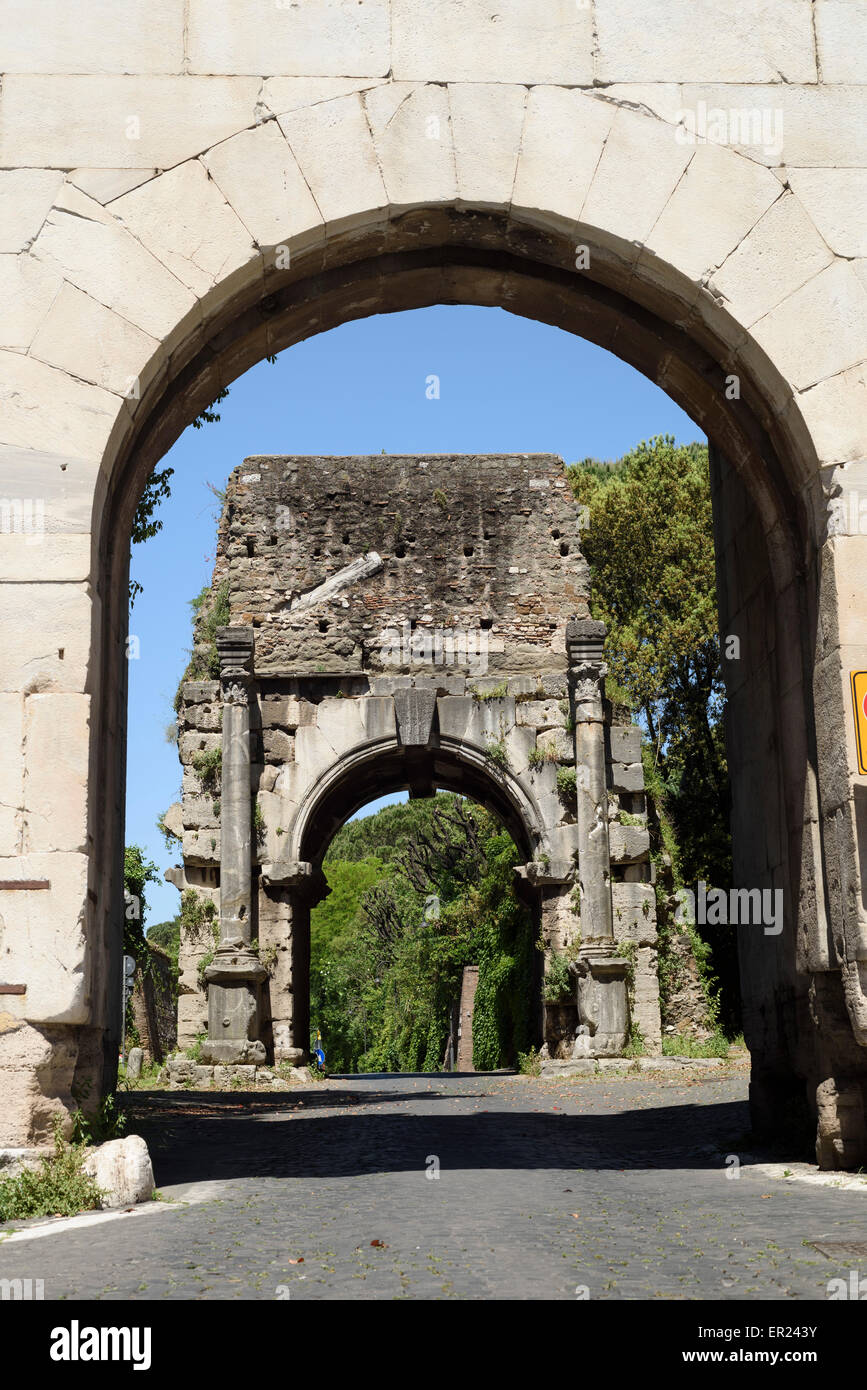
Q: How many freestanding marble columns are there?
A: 2